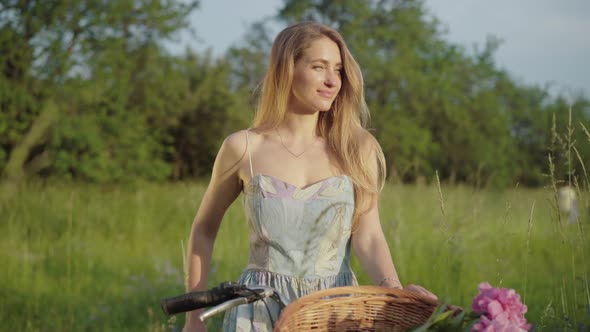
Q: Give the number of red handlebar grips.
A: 0